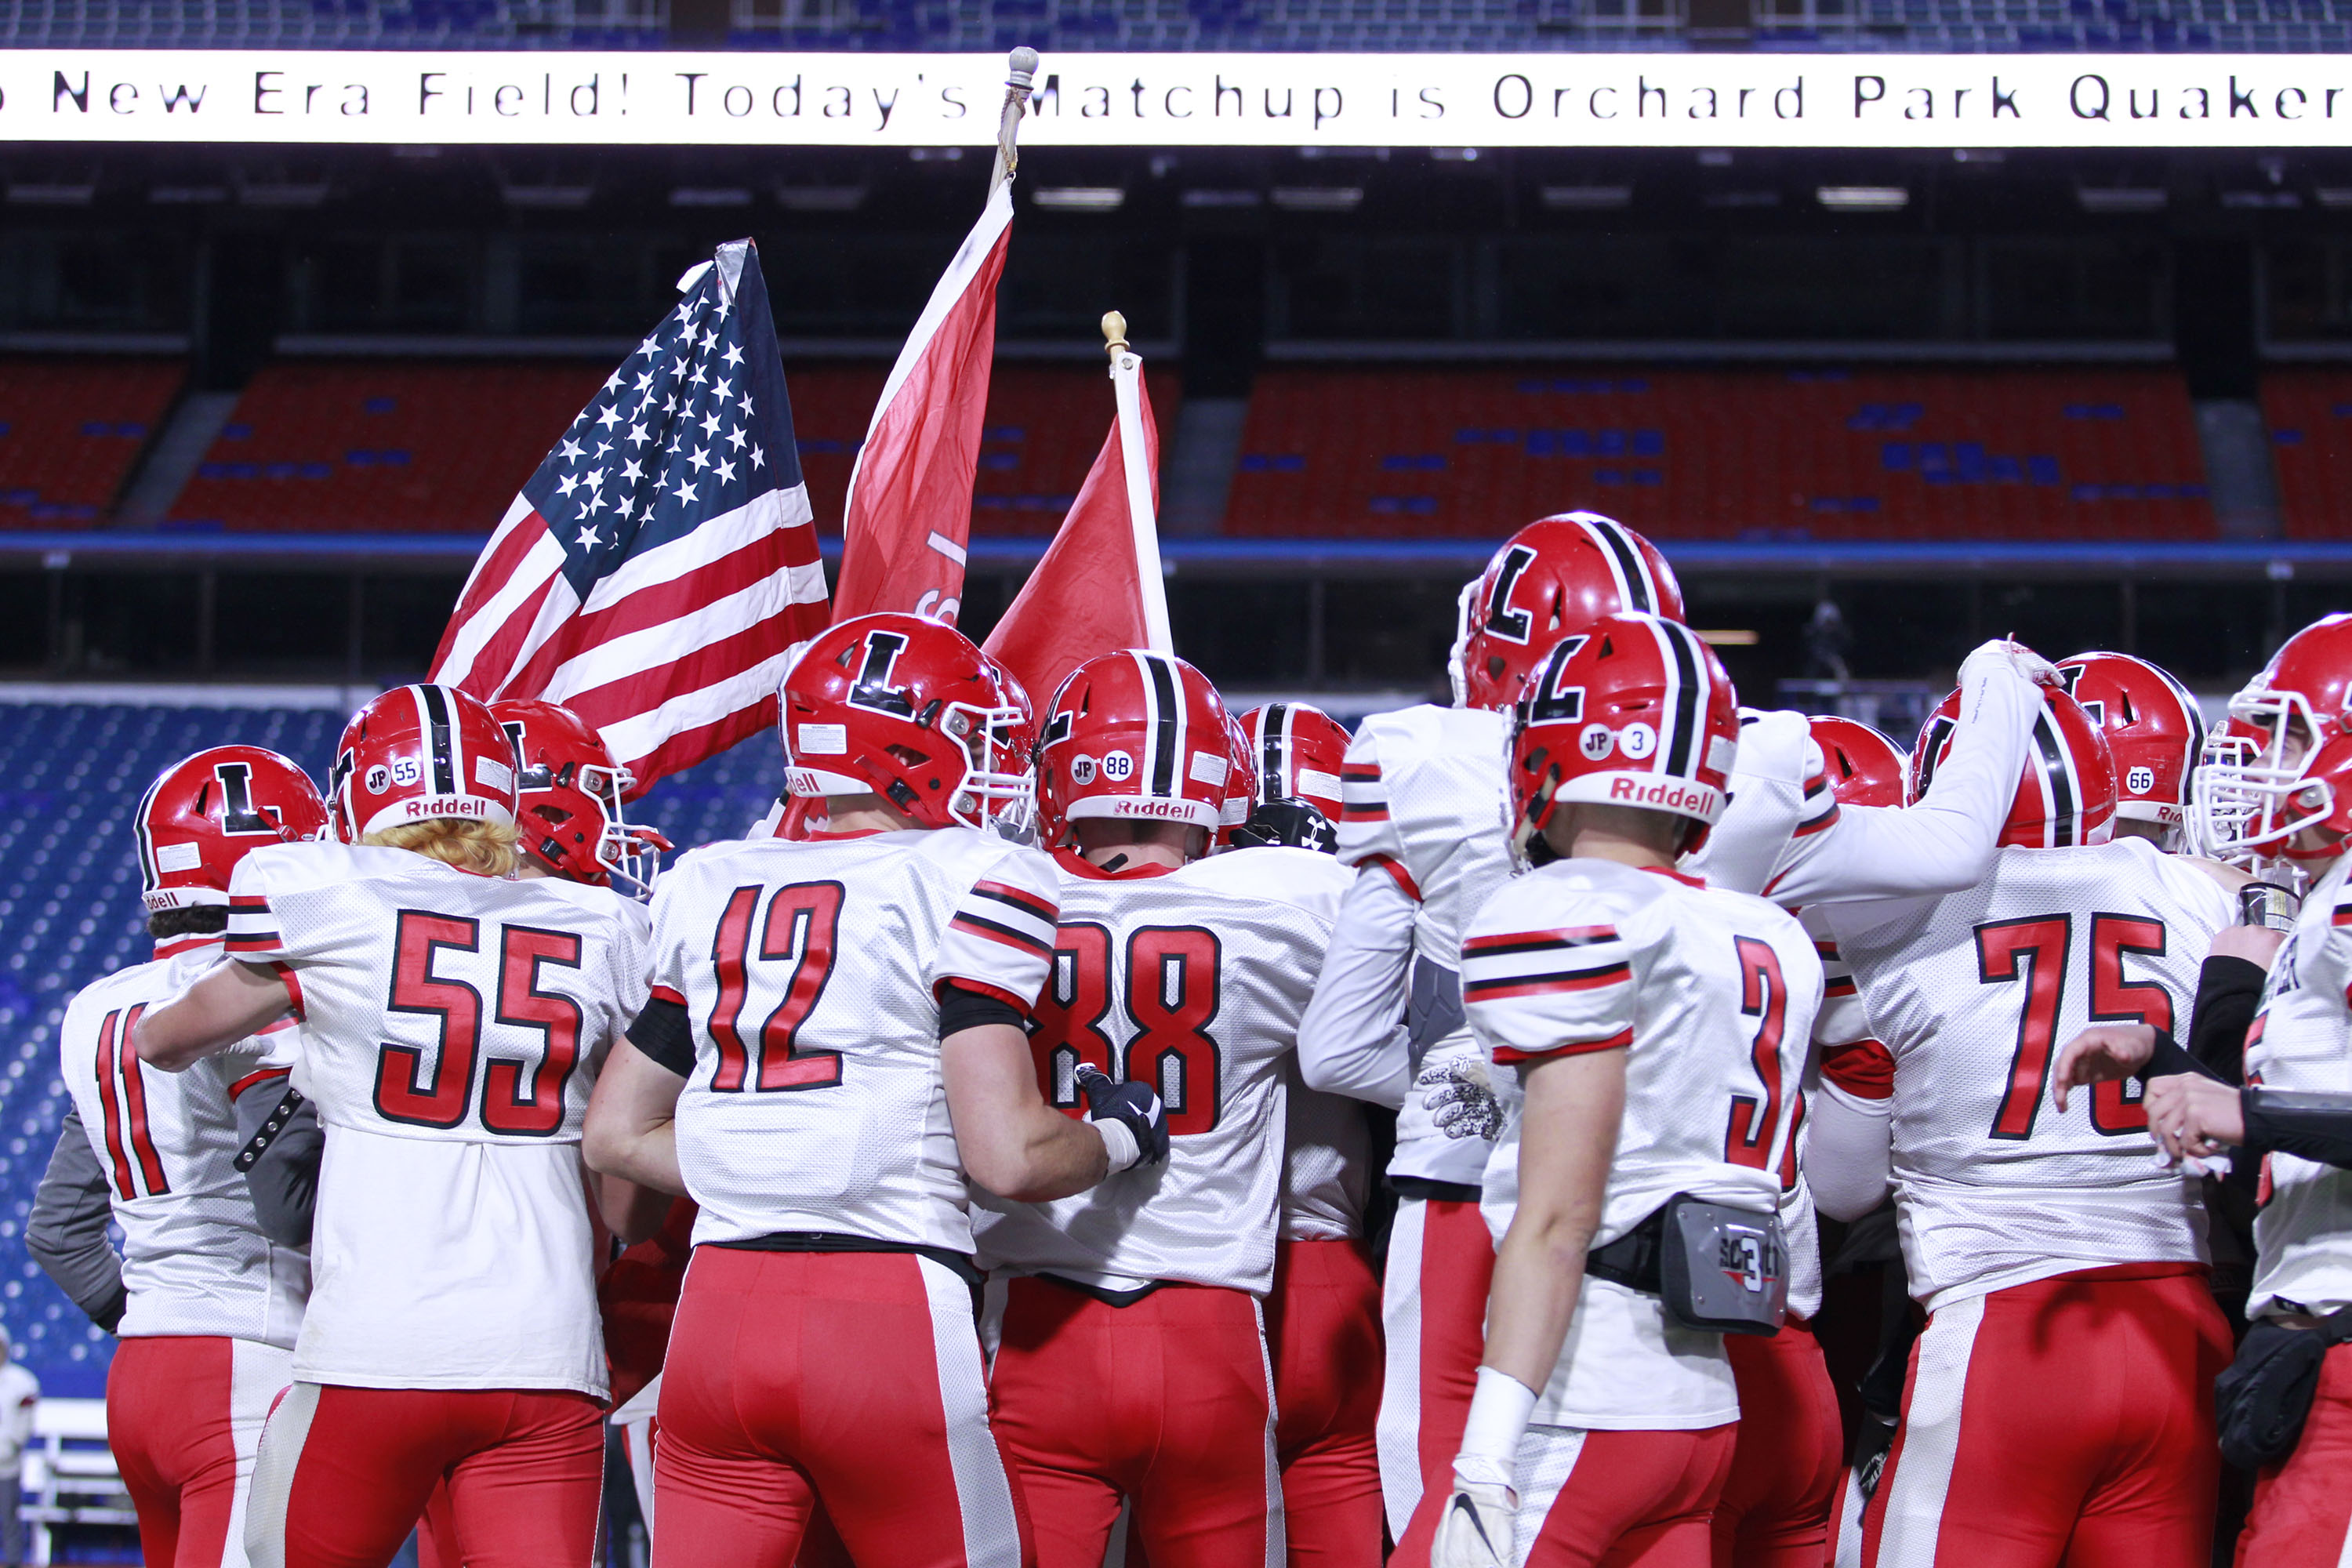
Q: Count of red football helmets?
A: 15